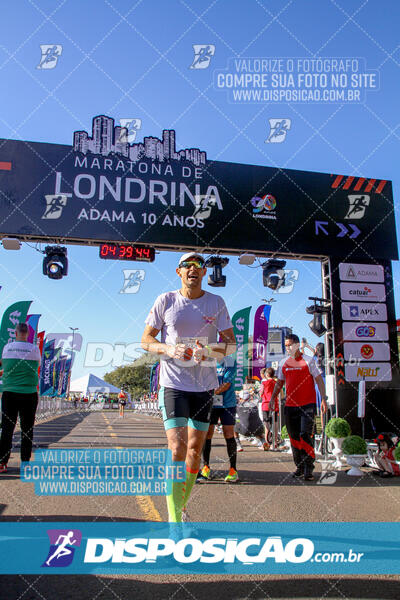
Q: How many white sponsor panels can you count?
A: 6